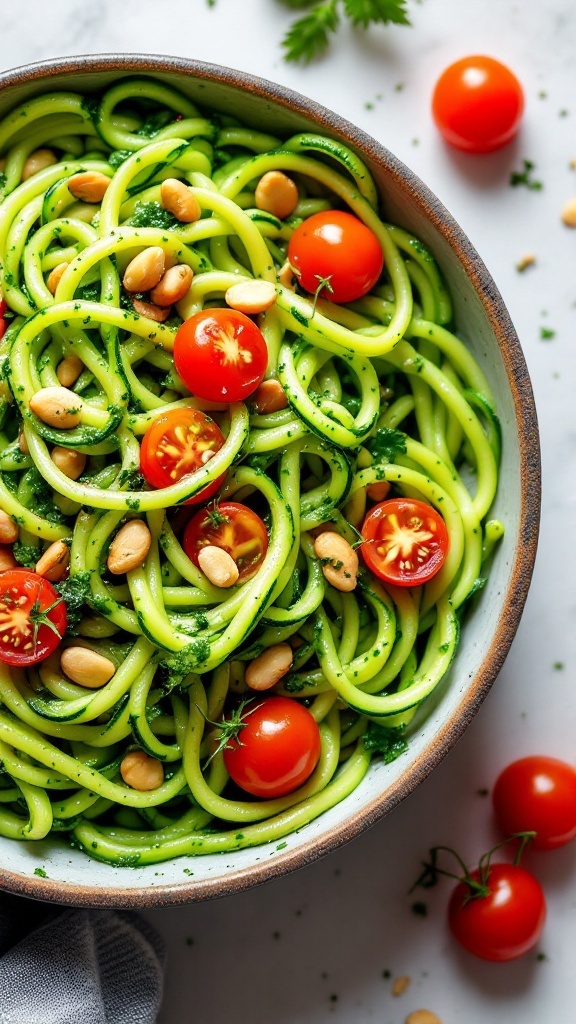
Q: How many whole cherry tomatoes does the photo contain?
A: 5